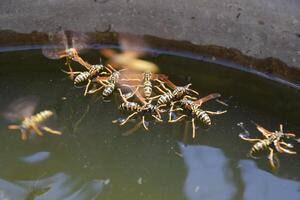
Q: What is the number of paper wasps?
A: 10